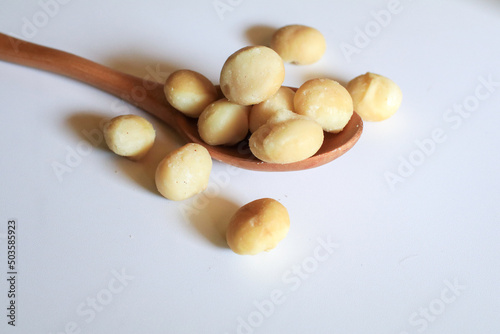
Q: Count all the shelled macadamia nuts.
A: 11